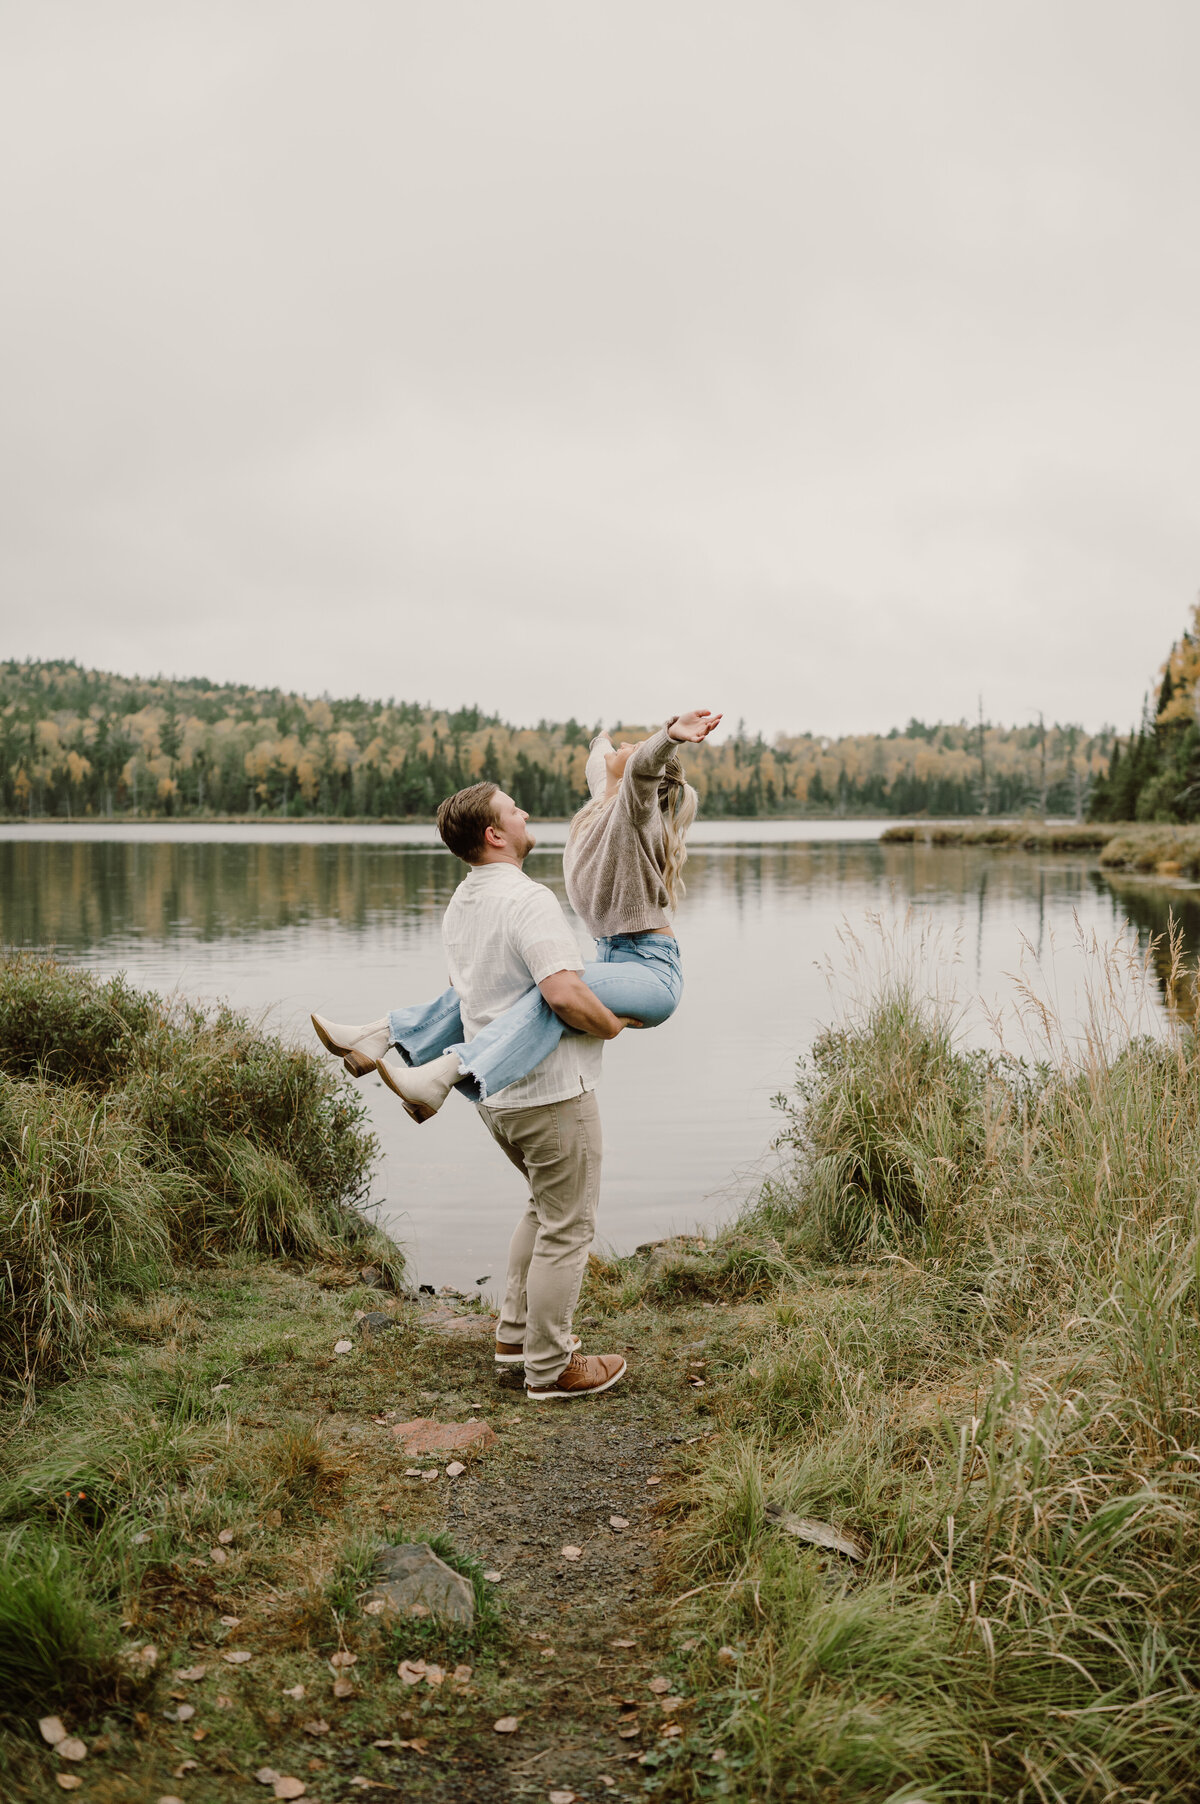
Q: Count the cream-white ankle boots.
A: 2